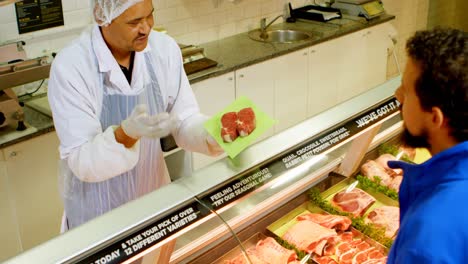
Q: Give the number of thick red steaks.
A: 2